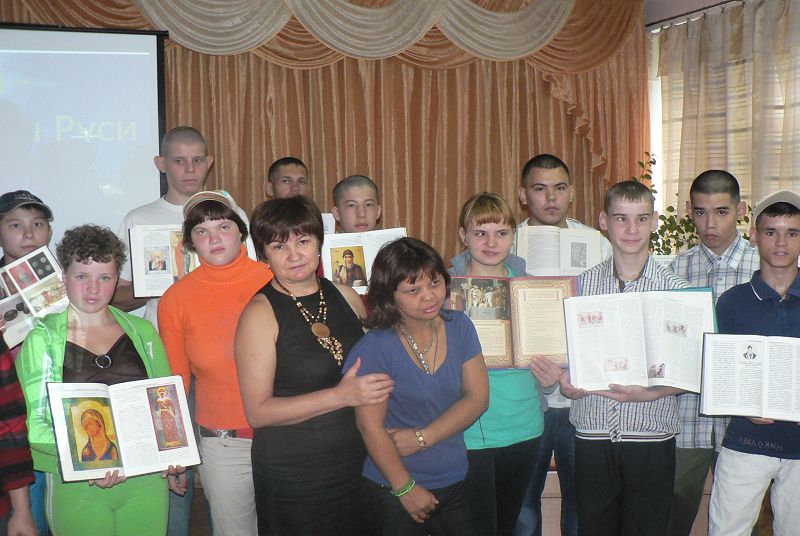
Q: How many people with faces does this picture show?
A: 13